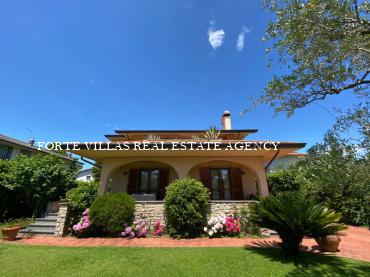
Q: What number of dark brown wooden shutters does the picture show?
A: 4